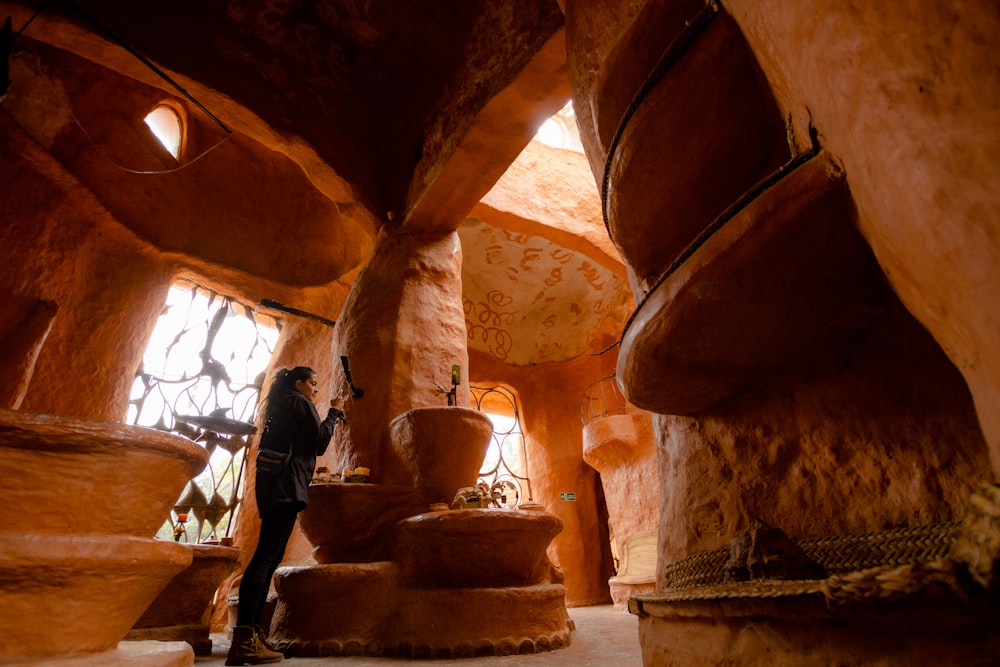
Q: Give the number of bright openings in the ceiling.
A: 2